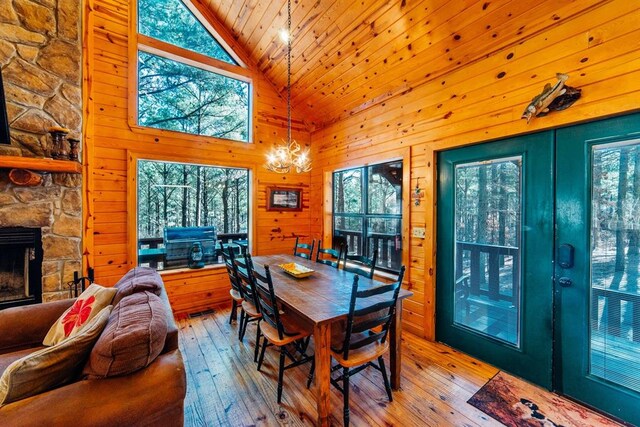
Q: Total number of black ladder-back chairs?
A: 7